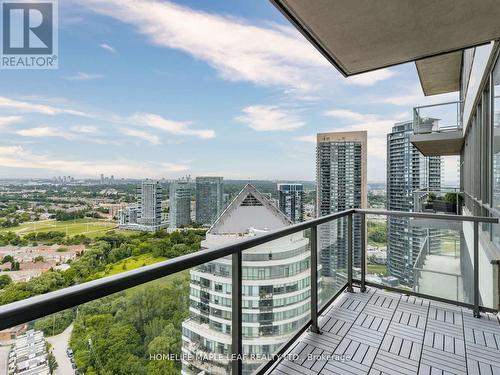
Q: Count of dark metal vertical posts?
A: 5